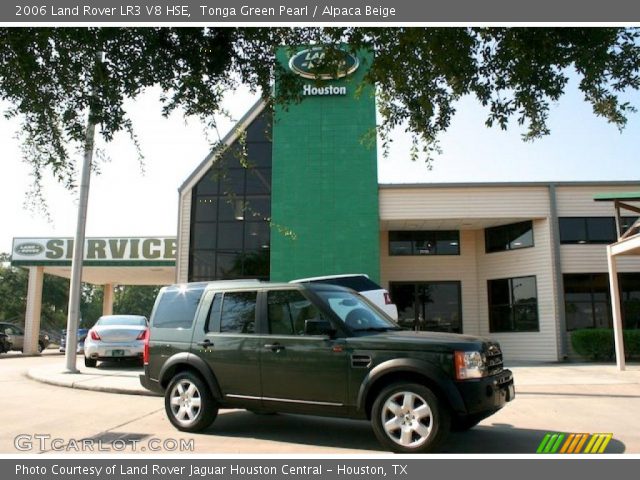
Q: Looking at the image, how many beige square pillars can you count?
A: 3